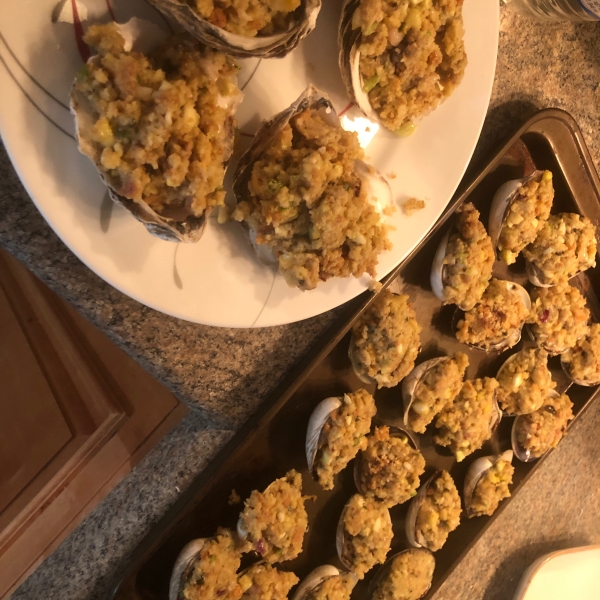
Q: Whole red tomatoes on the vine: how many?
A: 0